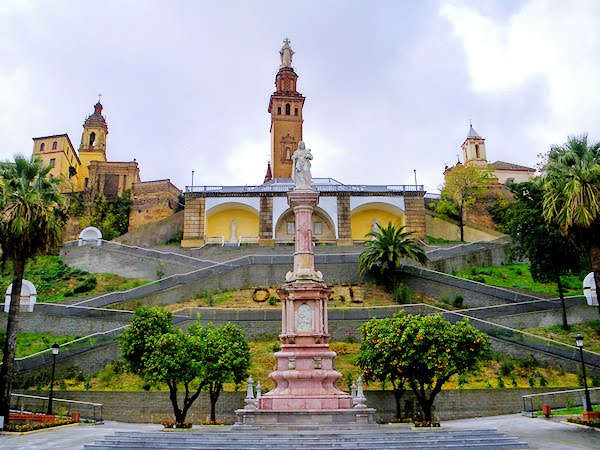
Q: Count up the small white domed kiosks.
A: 3